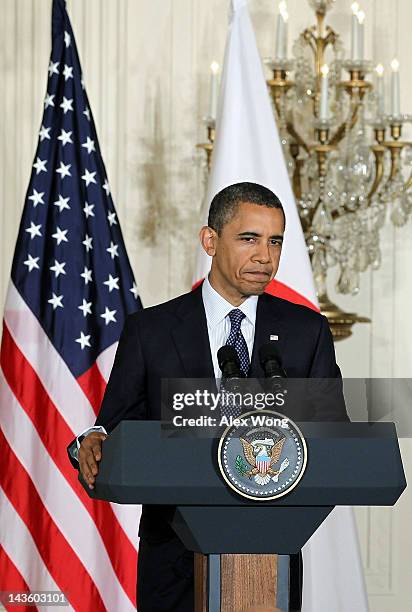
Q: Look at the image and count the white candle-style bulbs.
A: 8